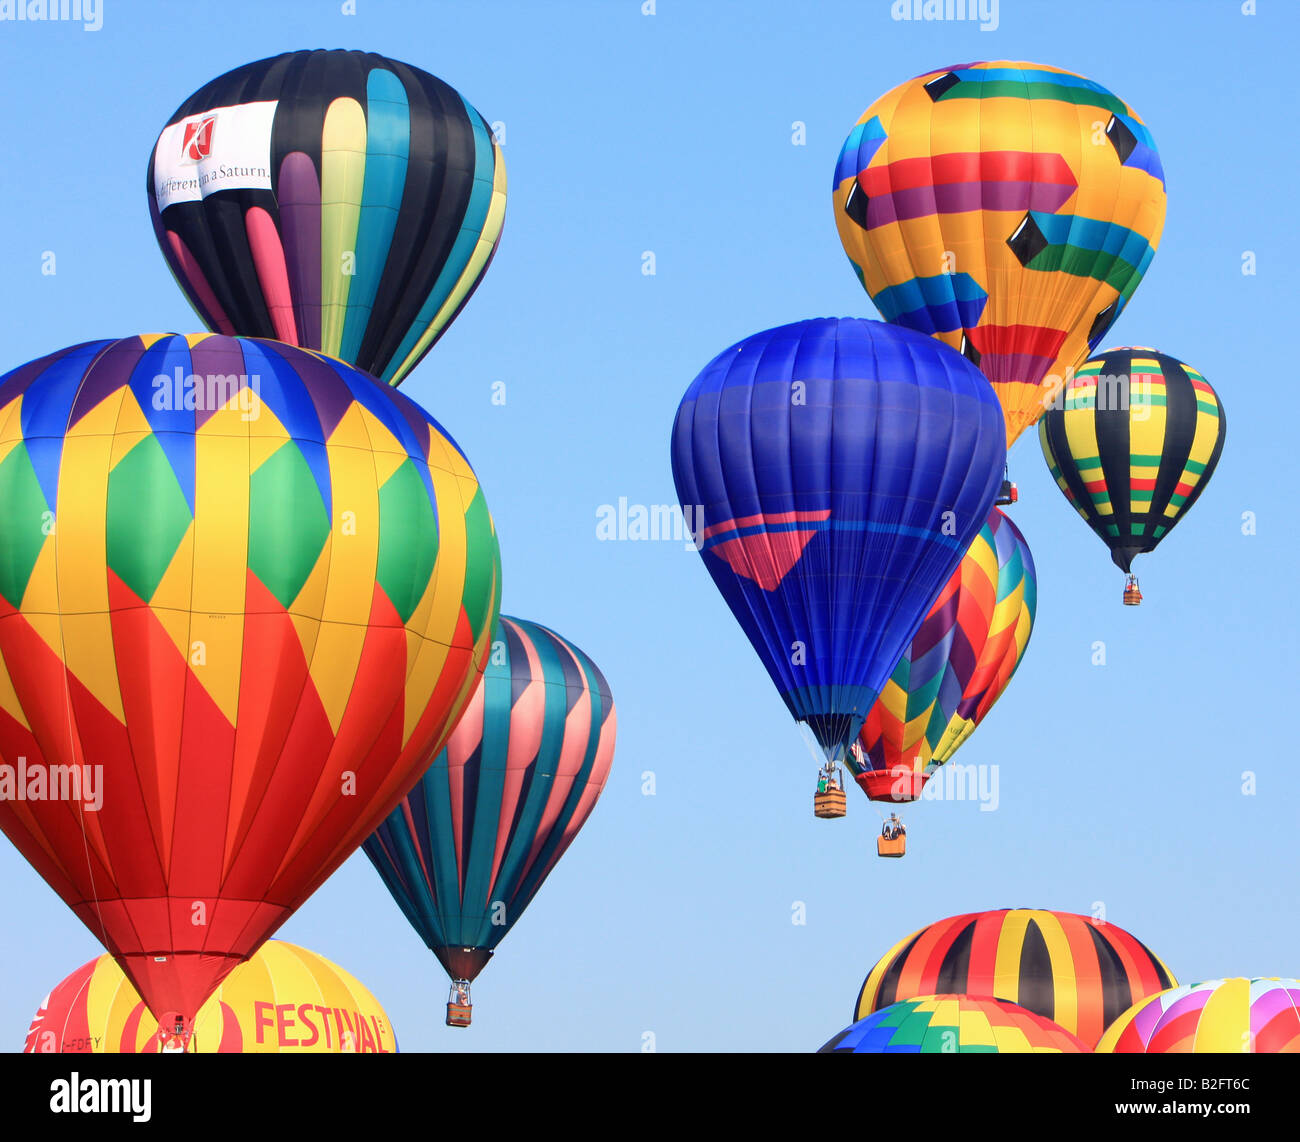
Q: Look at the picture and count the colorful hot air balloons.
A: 11